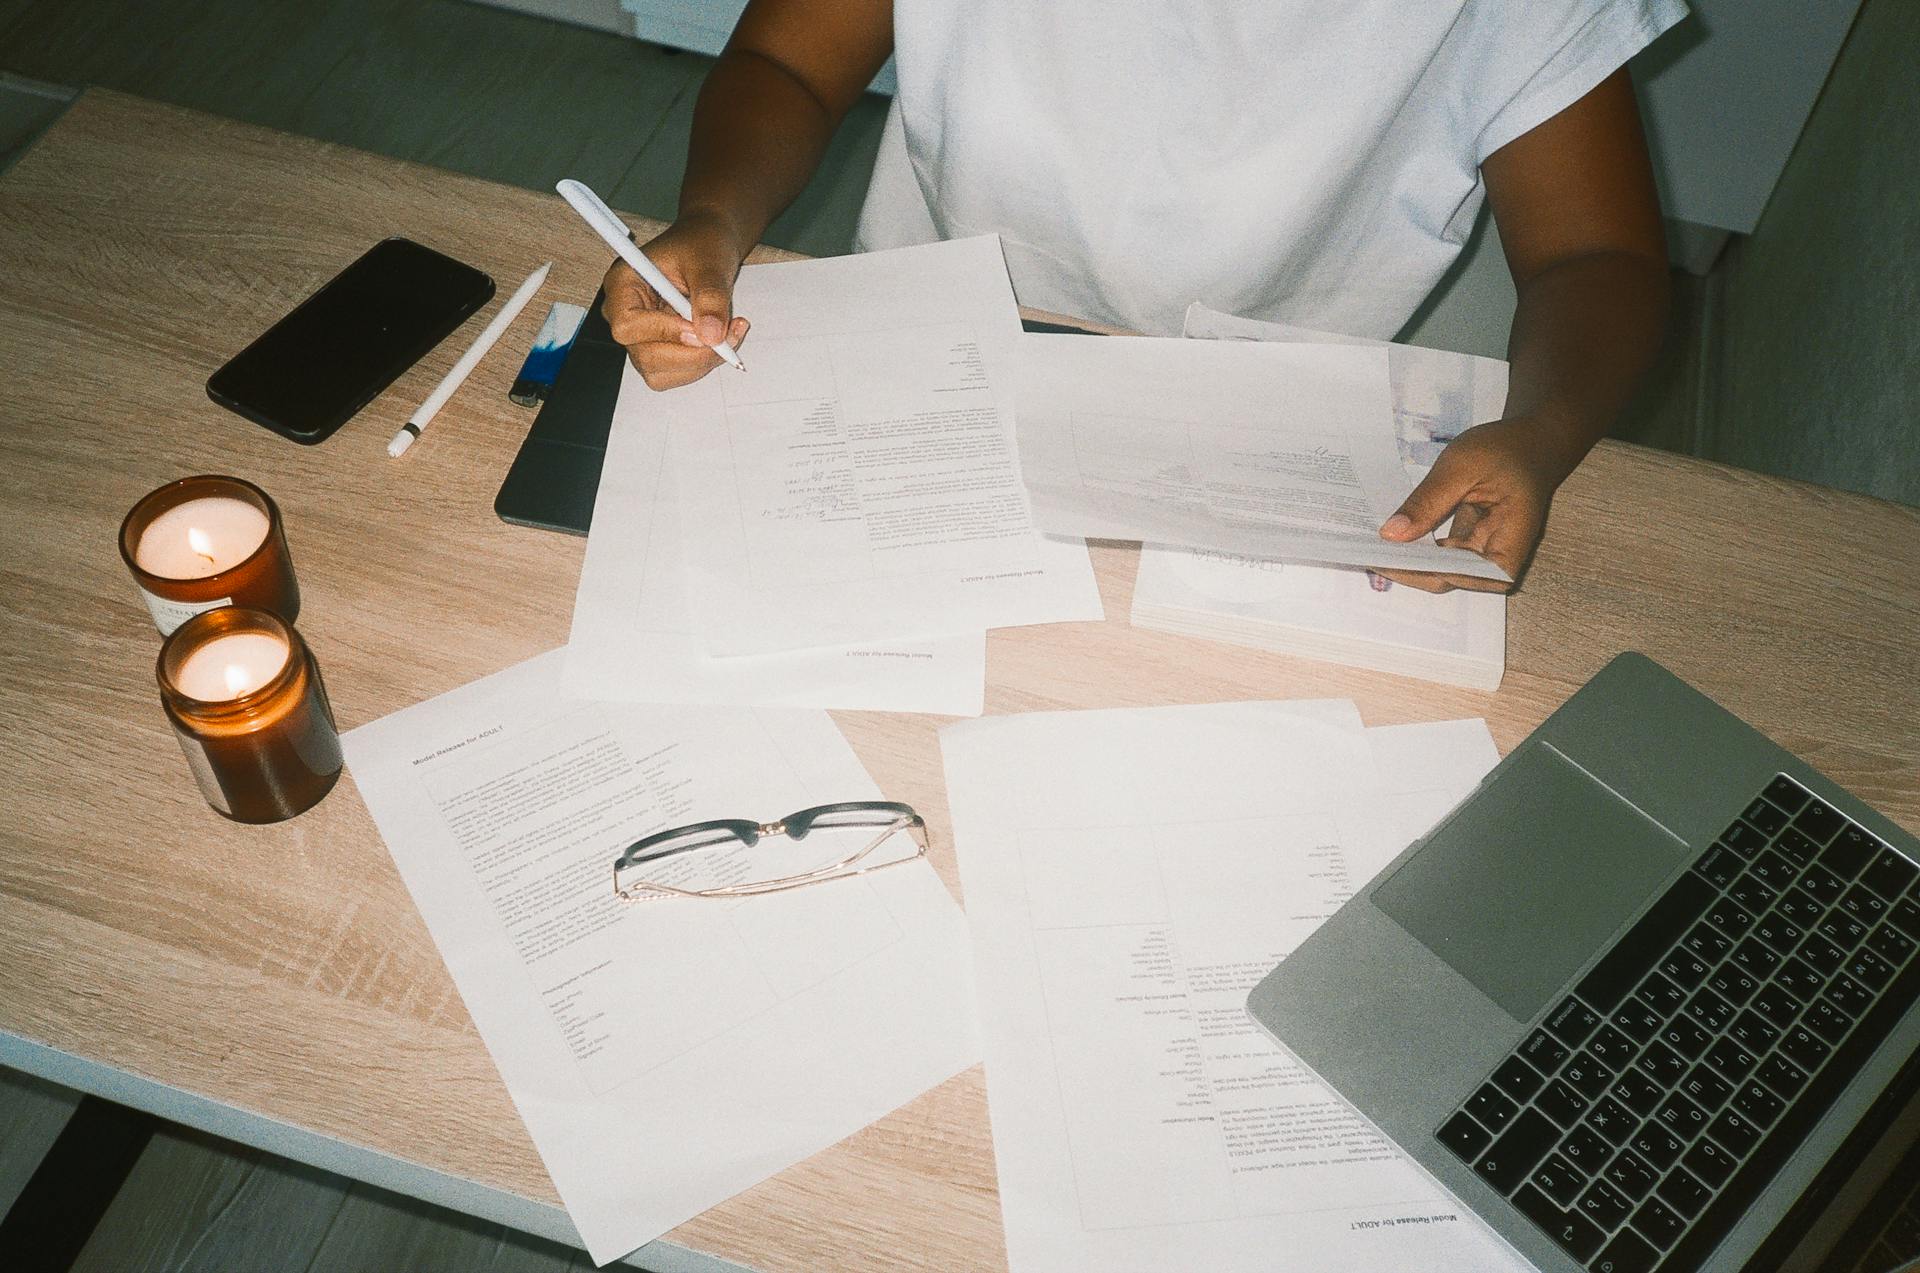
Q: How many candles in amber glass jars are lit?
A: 2